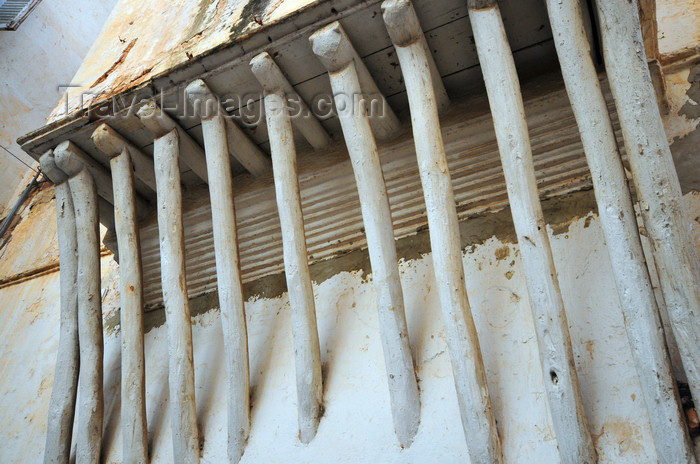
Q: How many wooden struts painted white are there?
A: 11